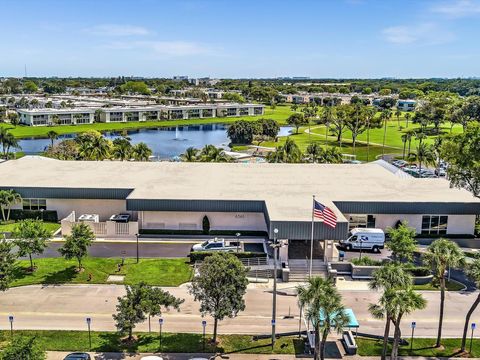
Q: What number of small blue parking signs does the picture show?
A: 7